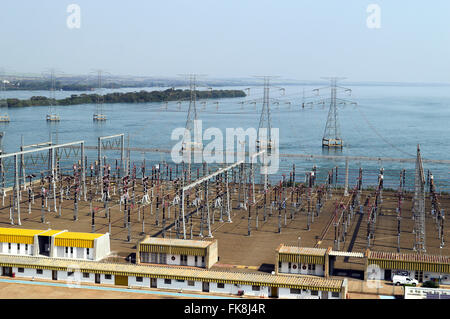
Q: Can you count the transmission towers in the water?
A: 6